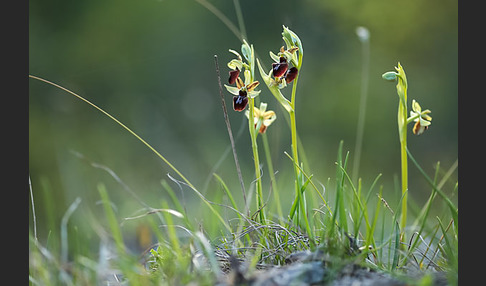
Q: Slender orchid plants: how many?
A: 3